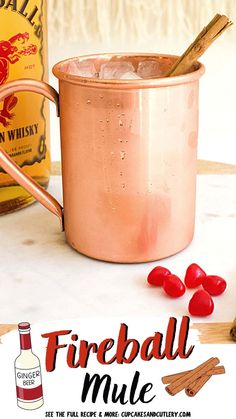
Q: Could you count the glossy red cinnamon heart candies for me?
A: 5